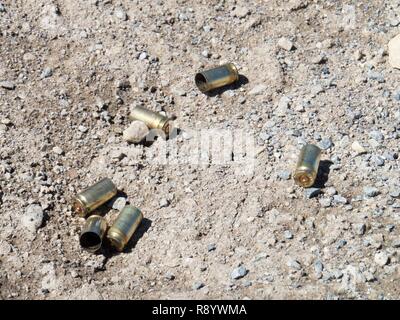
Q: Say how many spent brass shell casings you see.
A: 6